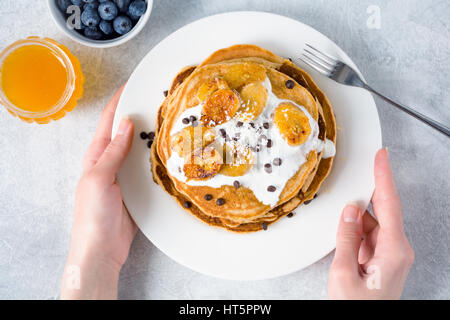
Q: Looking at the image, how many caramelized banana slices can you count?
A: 7